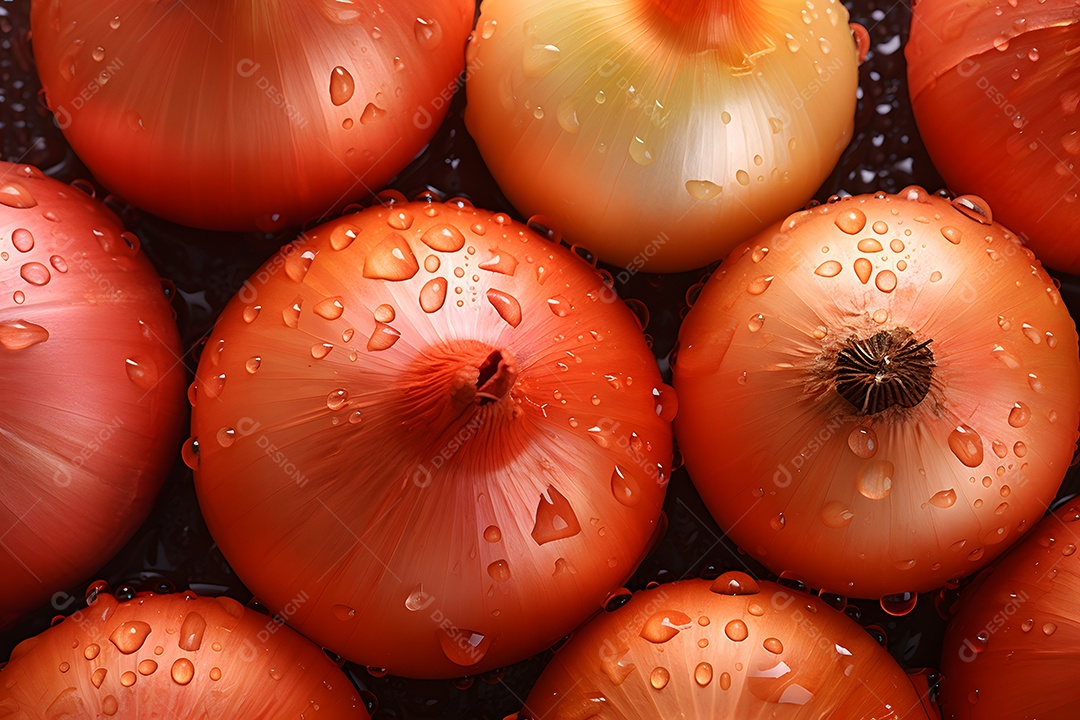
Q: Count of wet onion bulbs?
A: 9